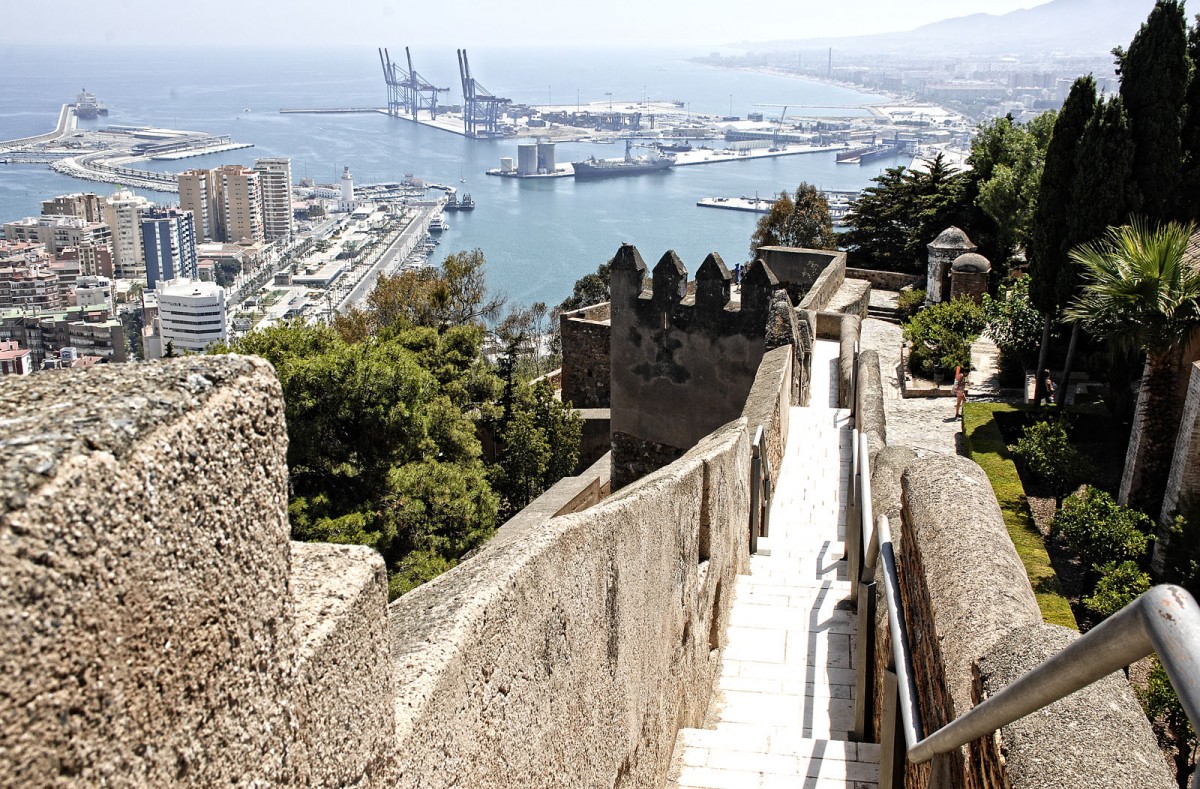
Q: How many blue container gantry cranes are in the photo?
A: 5